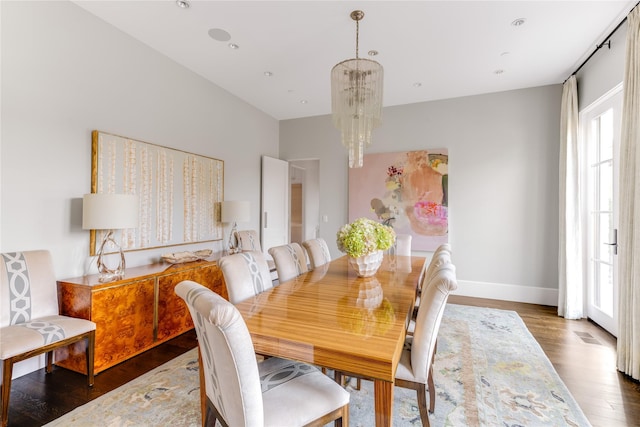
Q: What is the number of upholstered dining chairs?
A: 10